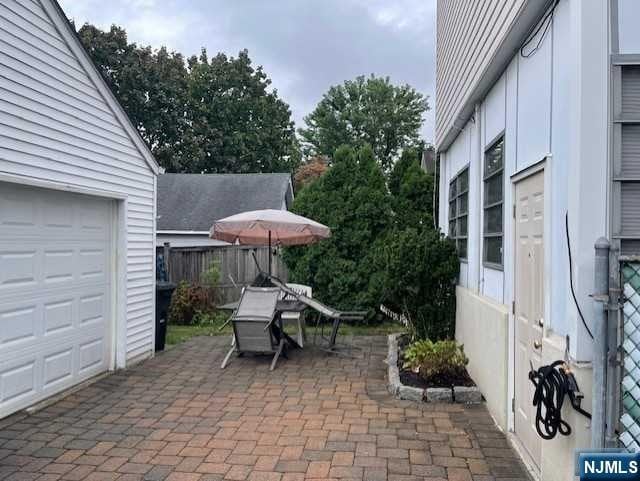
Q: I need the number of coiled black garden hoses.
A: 1